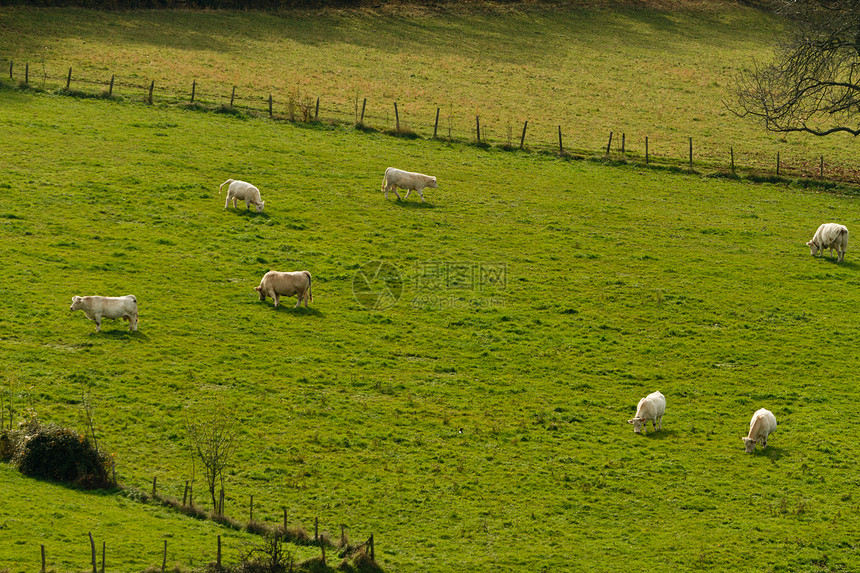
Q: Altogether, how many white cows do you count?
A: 7